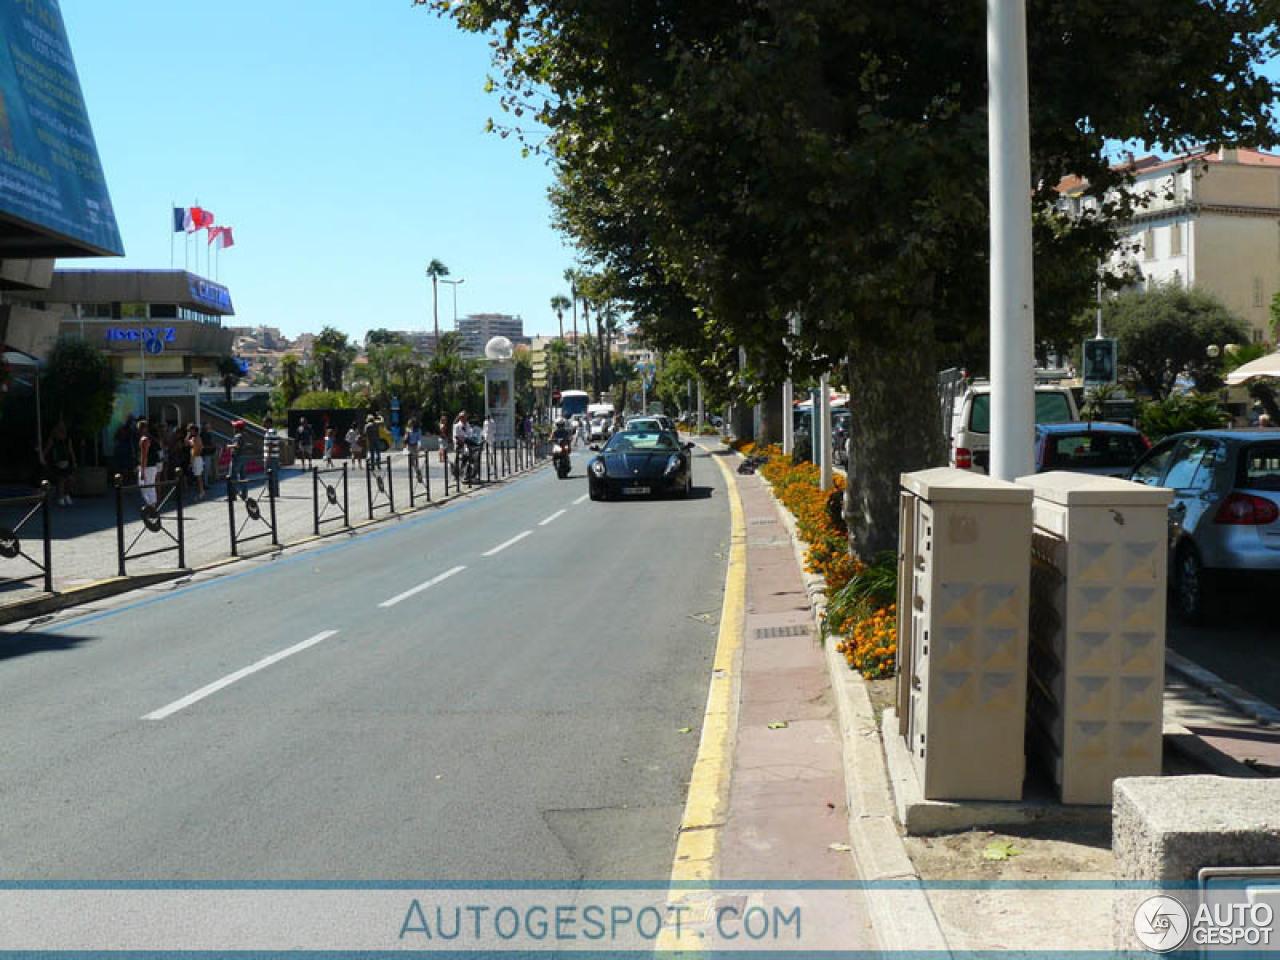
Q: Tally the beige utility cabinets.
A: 2